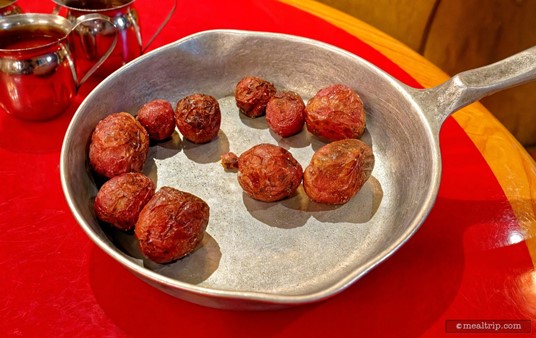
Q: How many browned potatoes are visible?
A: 10